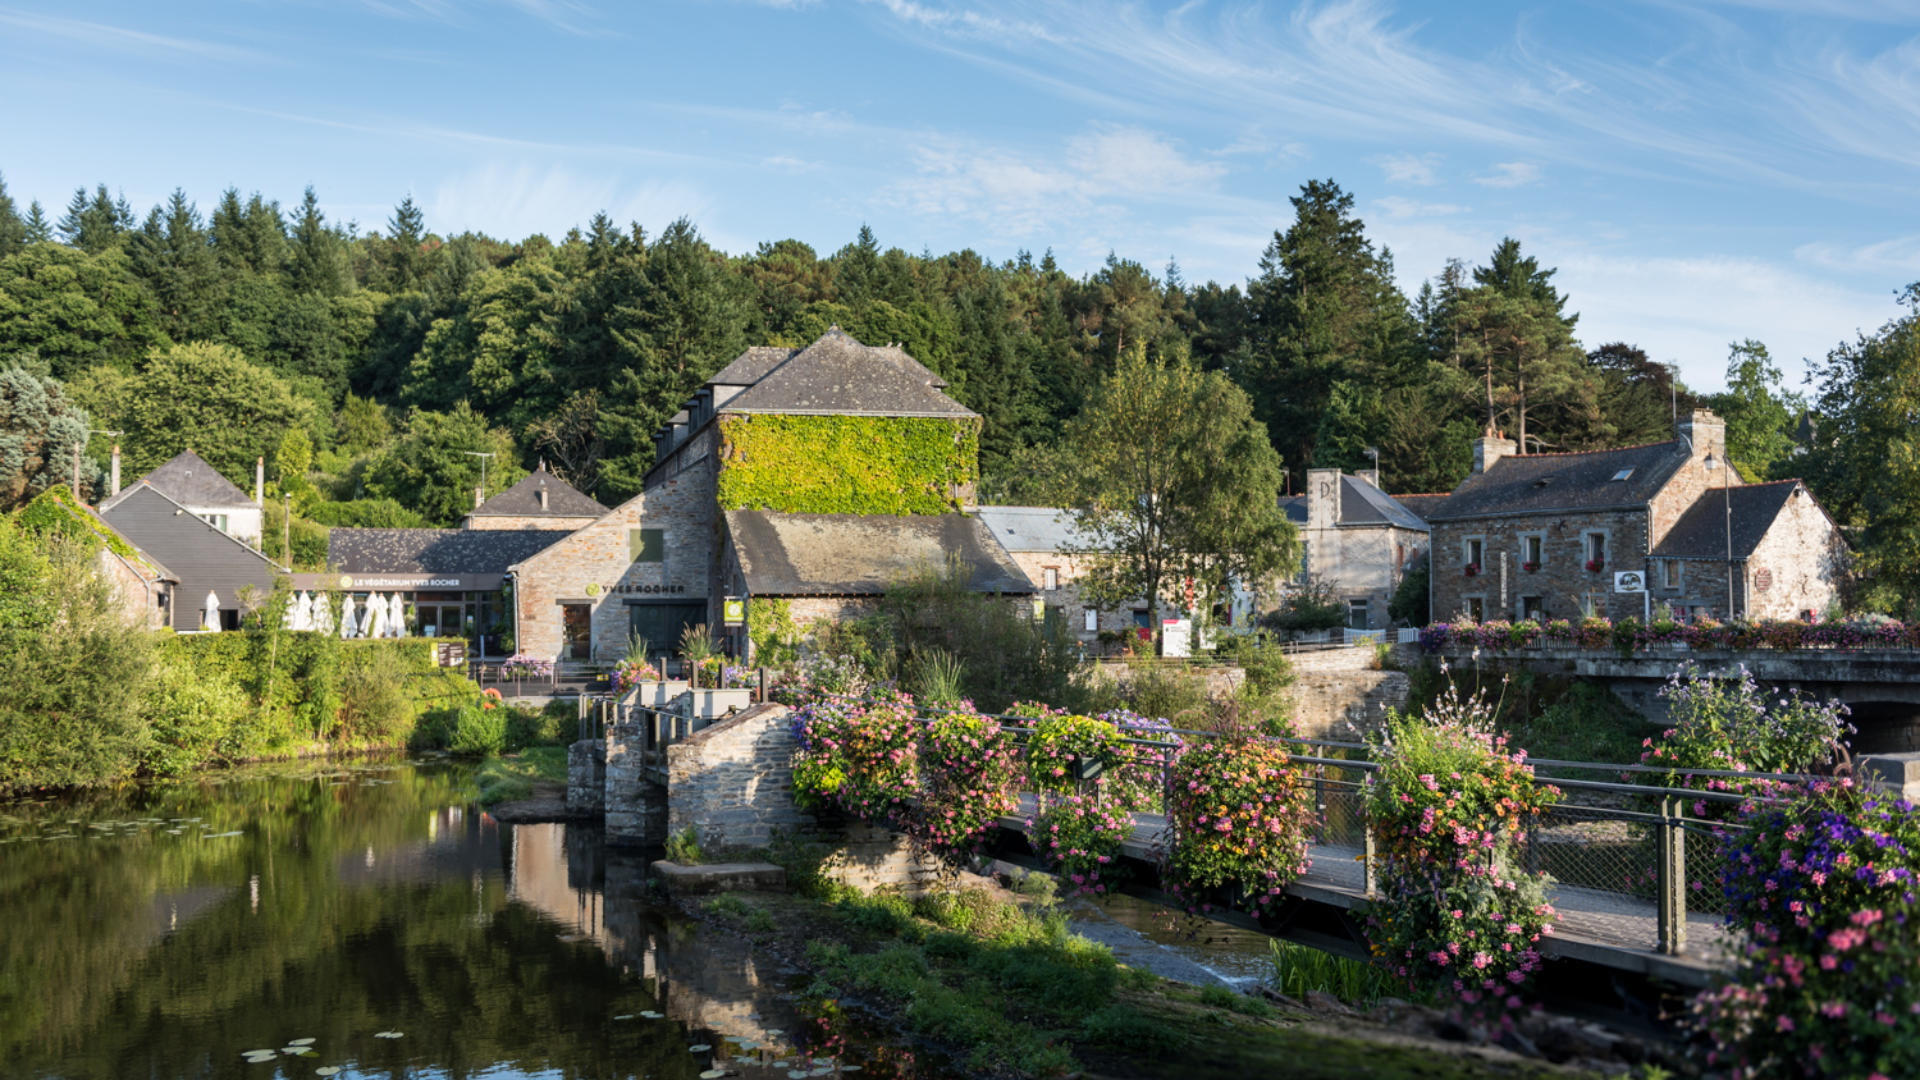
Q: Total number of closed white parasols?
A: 9